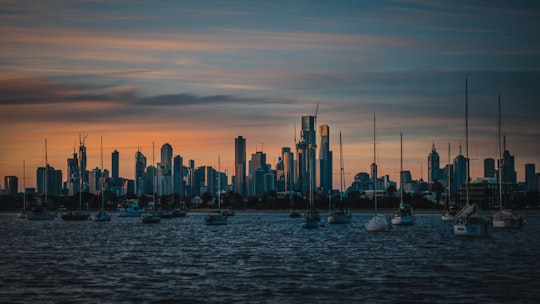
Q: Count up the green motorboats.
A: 0